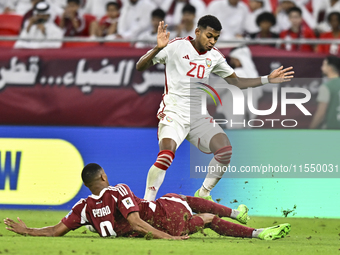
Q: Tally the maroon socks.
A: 2